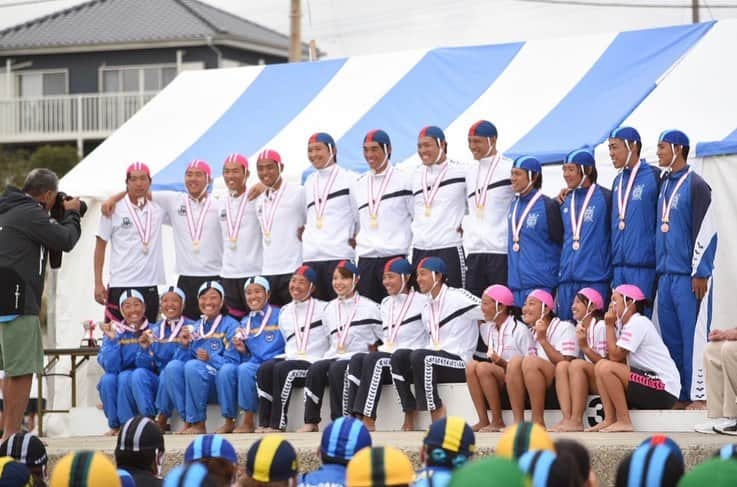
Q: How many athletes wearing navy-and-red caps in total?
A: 8